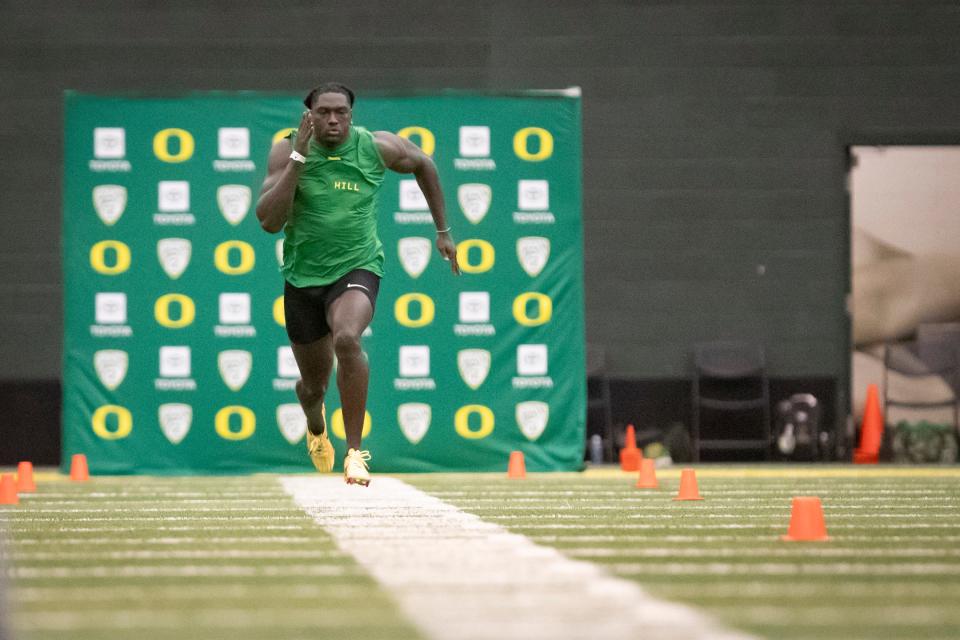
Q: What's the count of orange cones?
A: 9